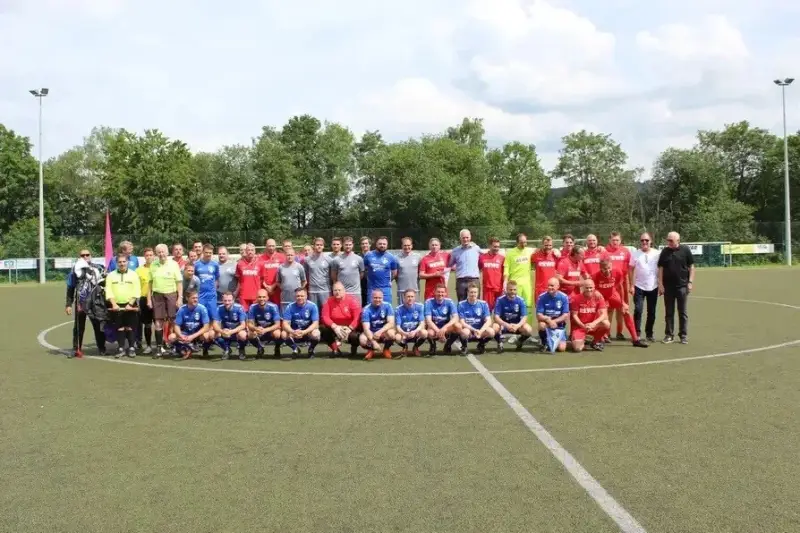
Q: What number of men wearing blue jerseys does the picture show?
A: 13